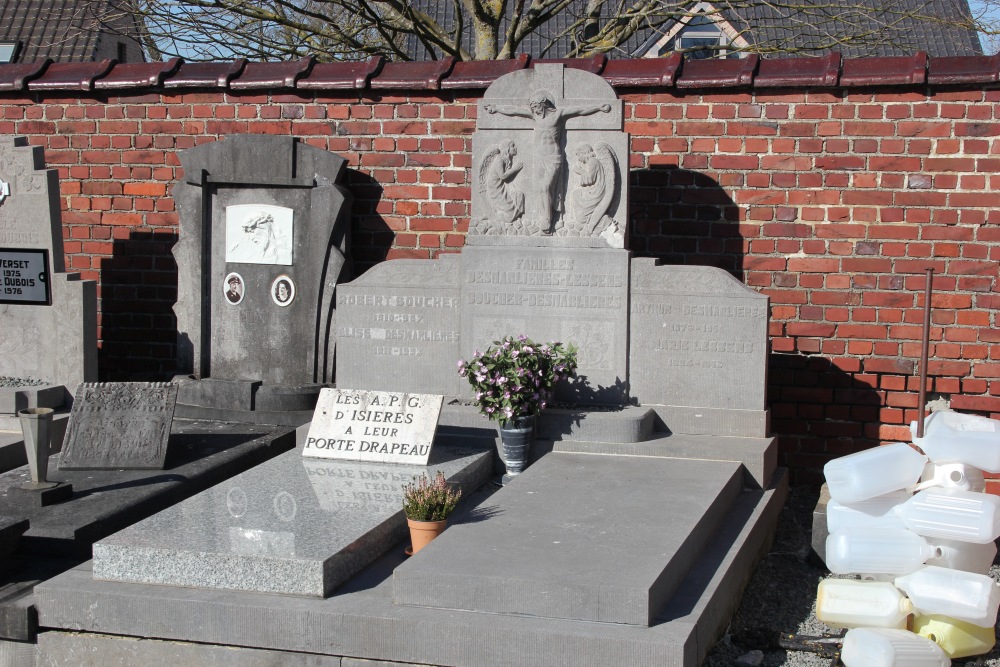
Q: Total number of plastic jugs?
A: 11